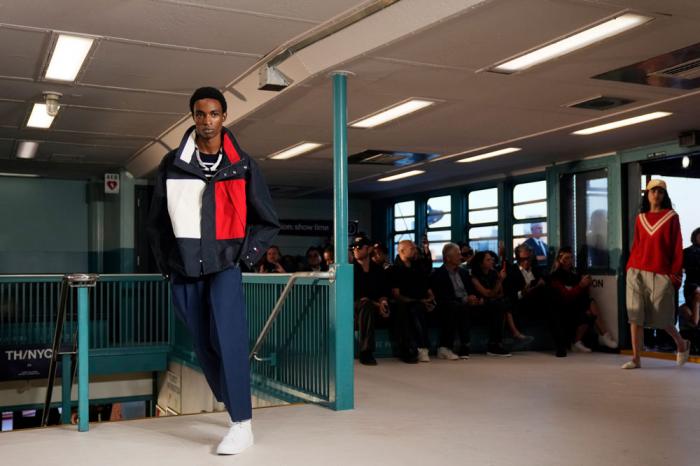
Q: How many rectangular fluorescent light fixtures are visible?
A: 9